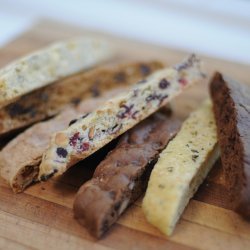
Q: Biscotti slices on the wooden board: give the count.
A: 7